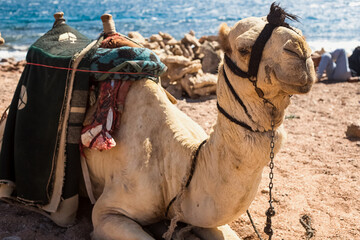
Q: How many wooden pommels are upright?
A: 2